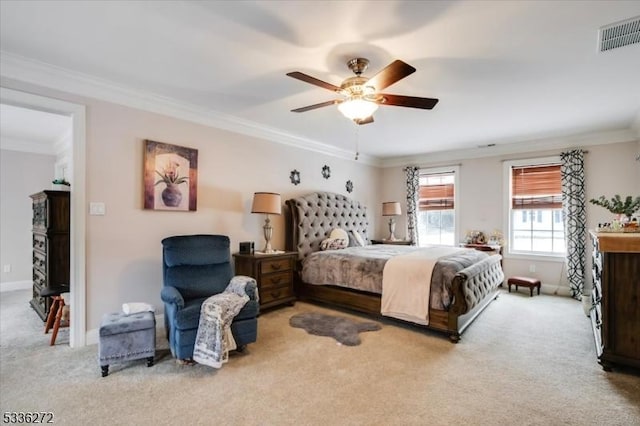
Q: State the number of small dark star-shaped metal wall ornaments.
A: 3